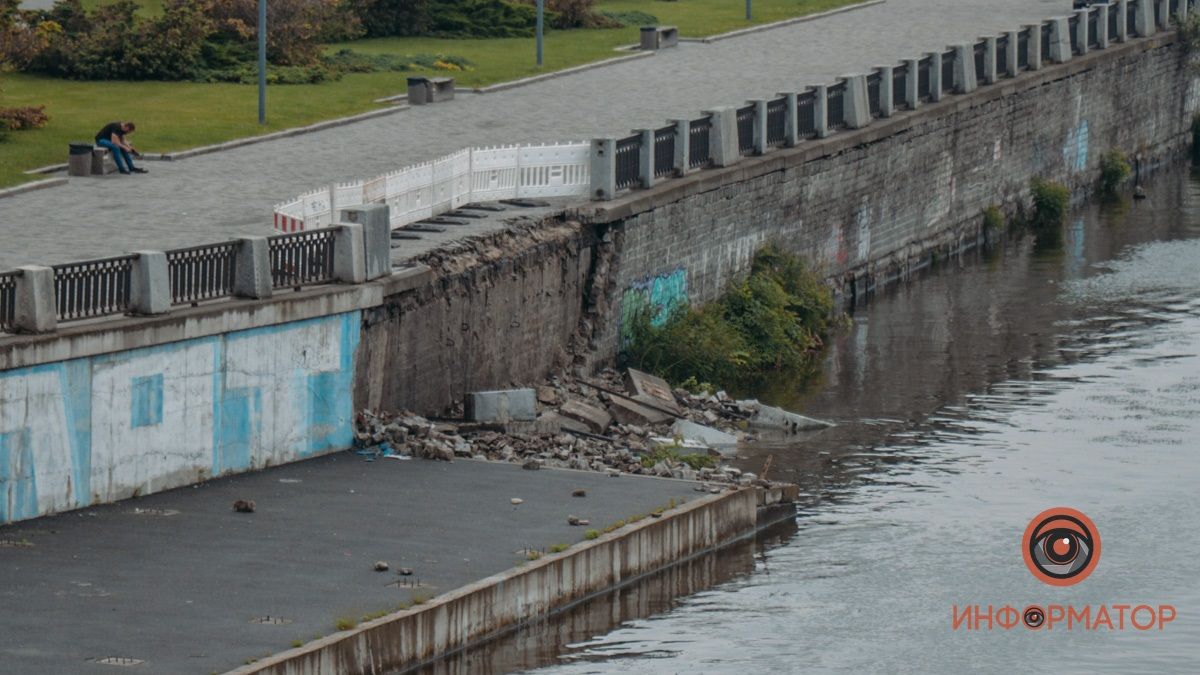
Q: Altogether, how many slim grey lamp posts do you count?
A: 3